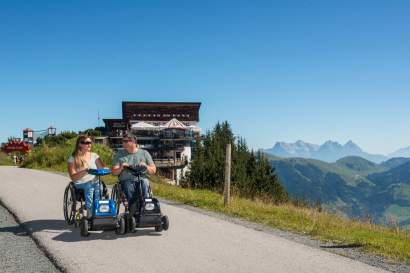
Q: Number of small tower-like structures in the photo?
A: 2